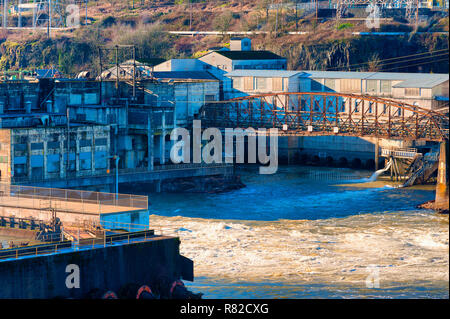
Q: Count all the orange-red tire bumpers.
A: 3